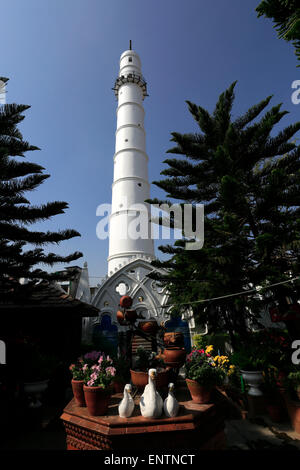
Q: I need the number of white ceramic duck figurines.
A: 3